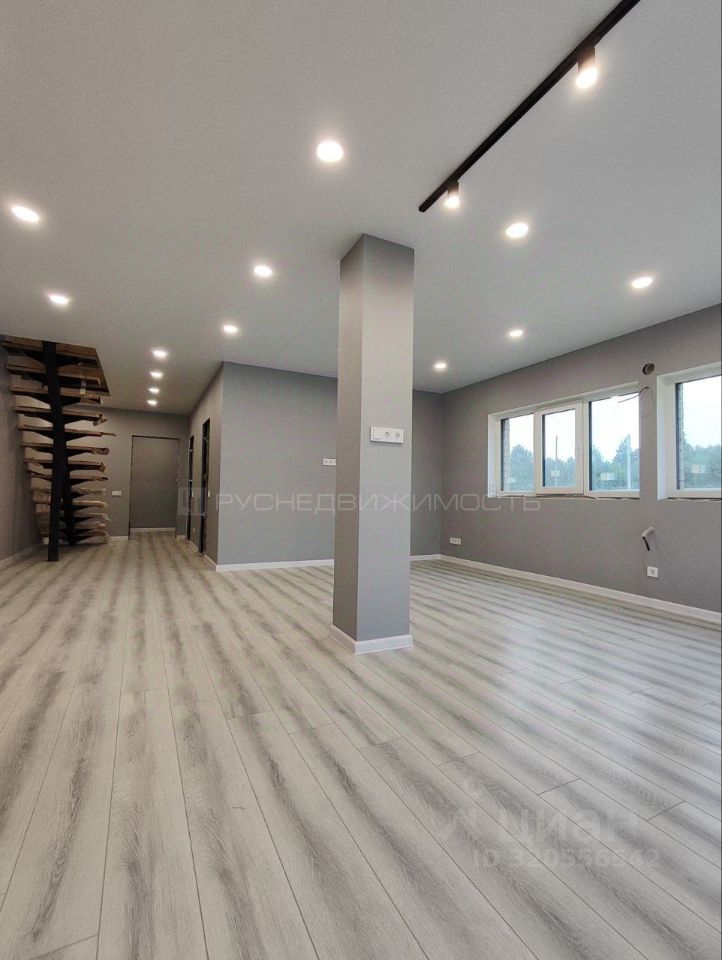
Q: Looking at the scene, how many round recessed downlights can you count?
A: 13